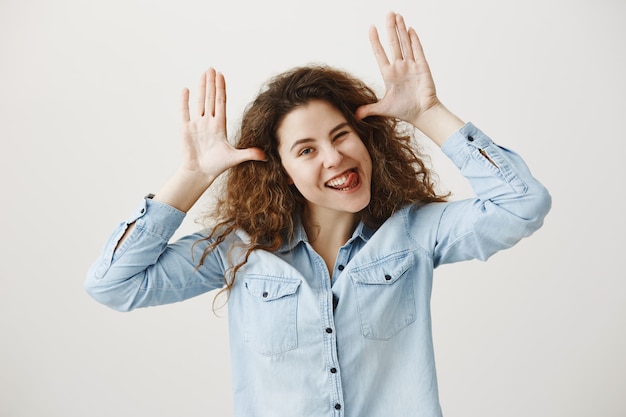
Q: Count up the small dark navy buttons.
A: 8